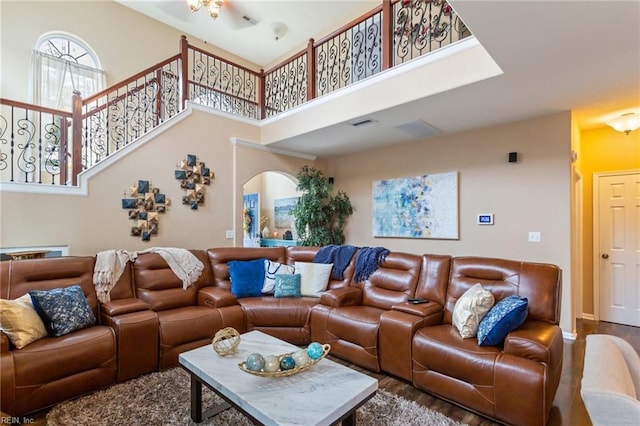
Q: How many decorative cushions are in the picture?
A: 8